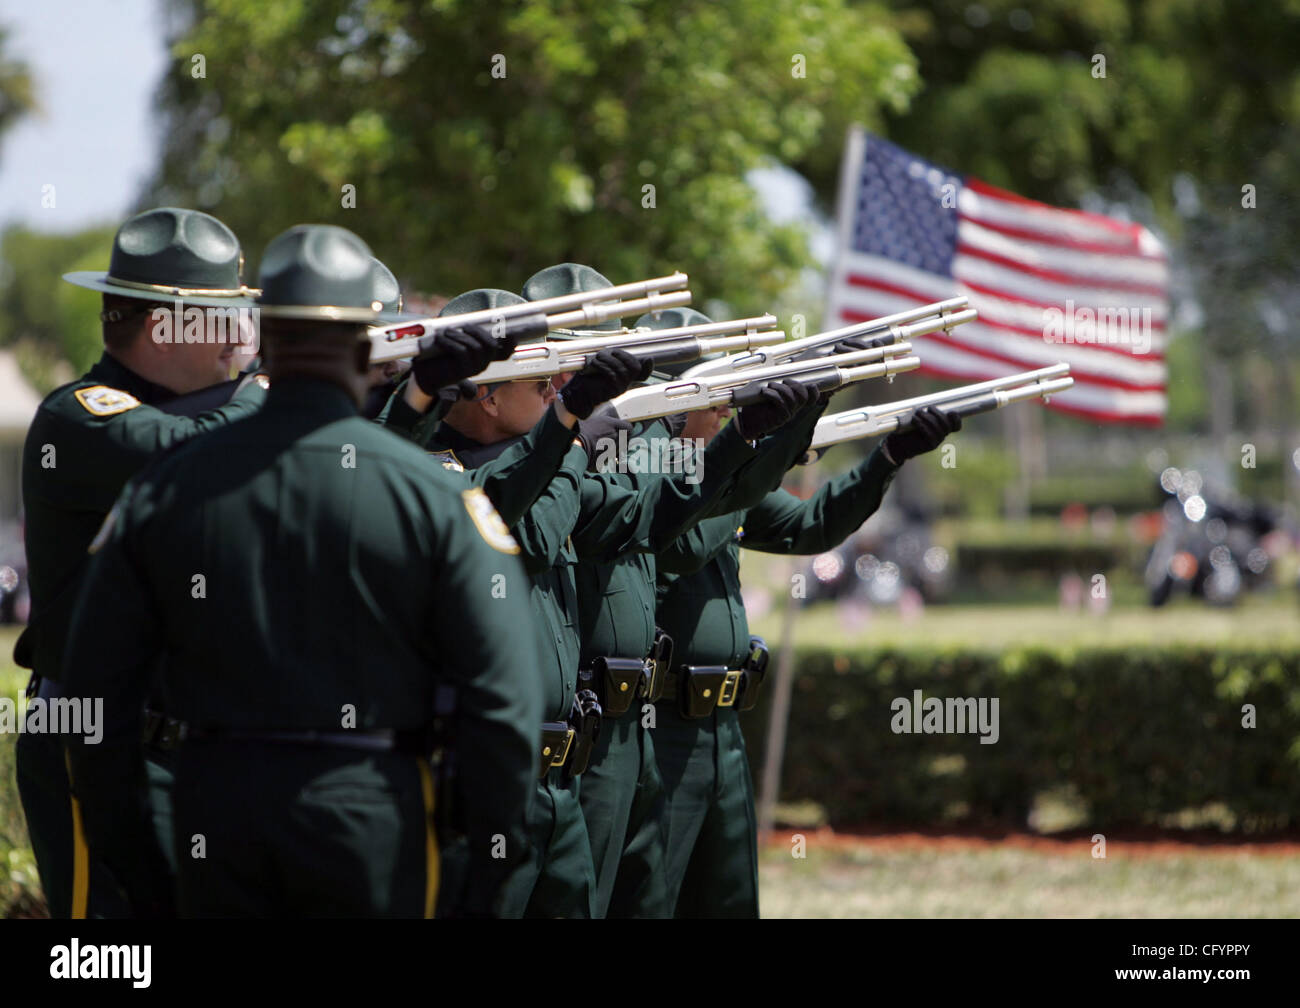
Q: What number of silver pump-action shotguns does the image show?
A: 5